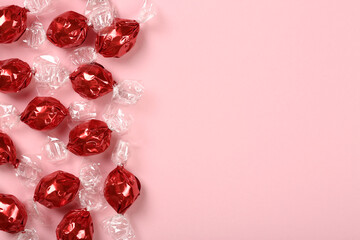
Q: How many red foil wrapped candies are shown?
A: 12